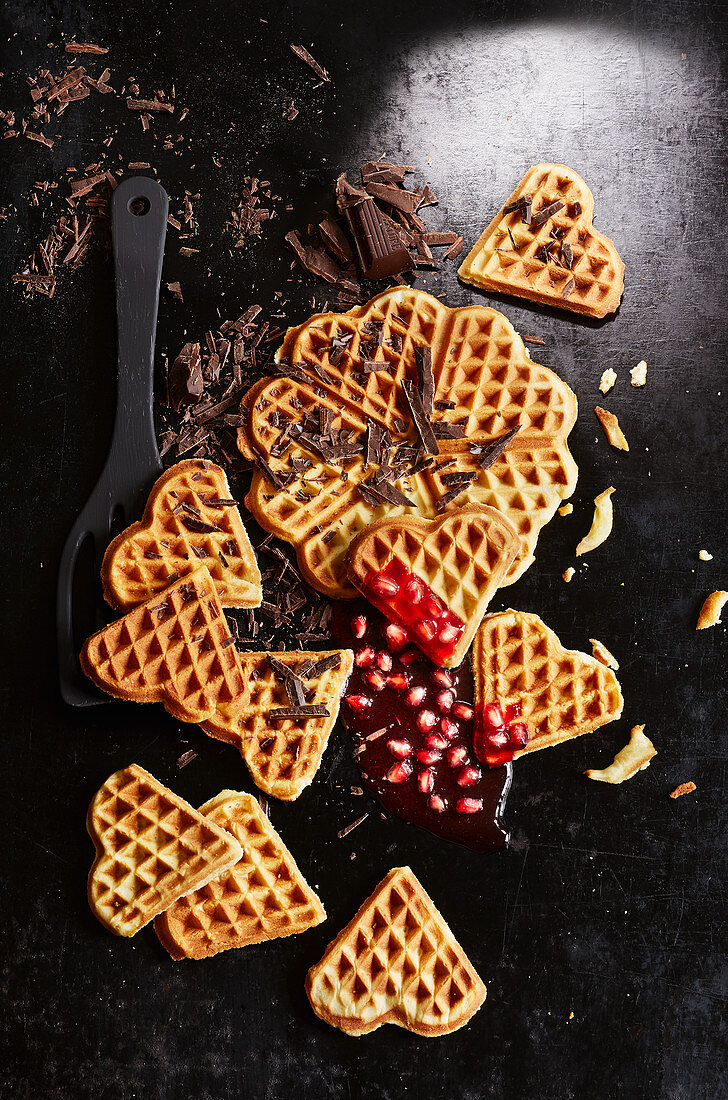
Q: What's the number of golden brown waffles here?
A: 10